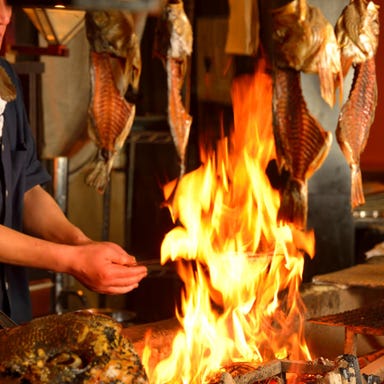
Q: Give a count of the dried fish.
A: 4